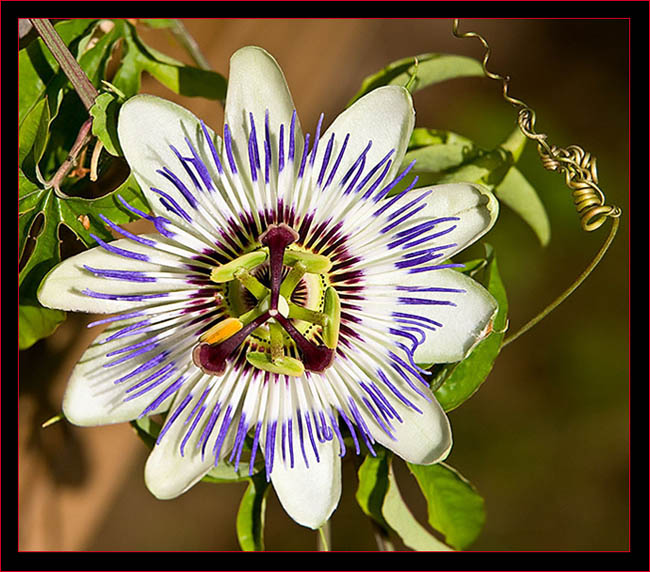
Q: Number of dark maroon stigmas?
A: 3